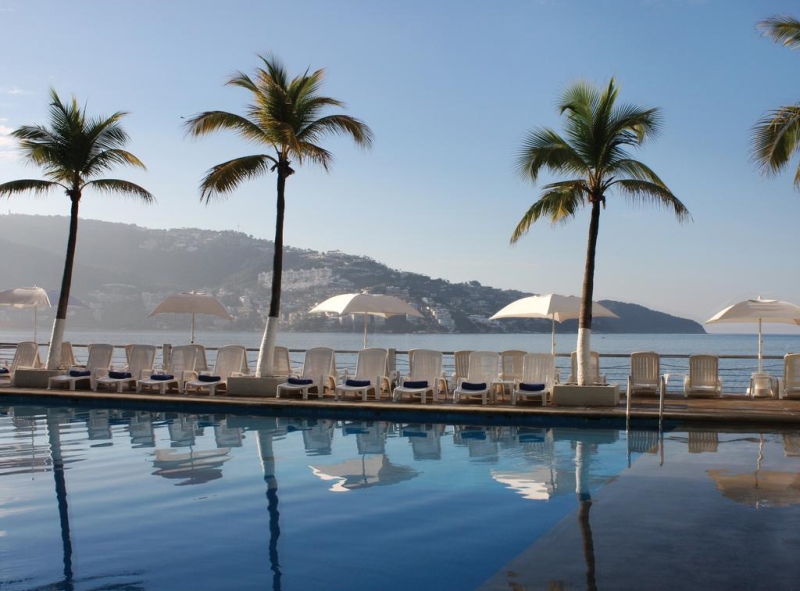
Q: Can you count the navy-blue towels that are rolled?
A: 10